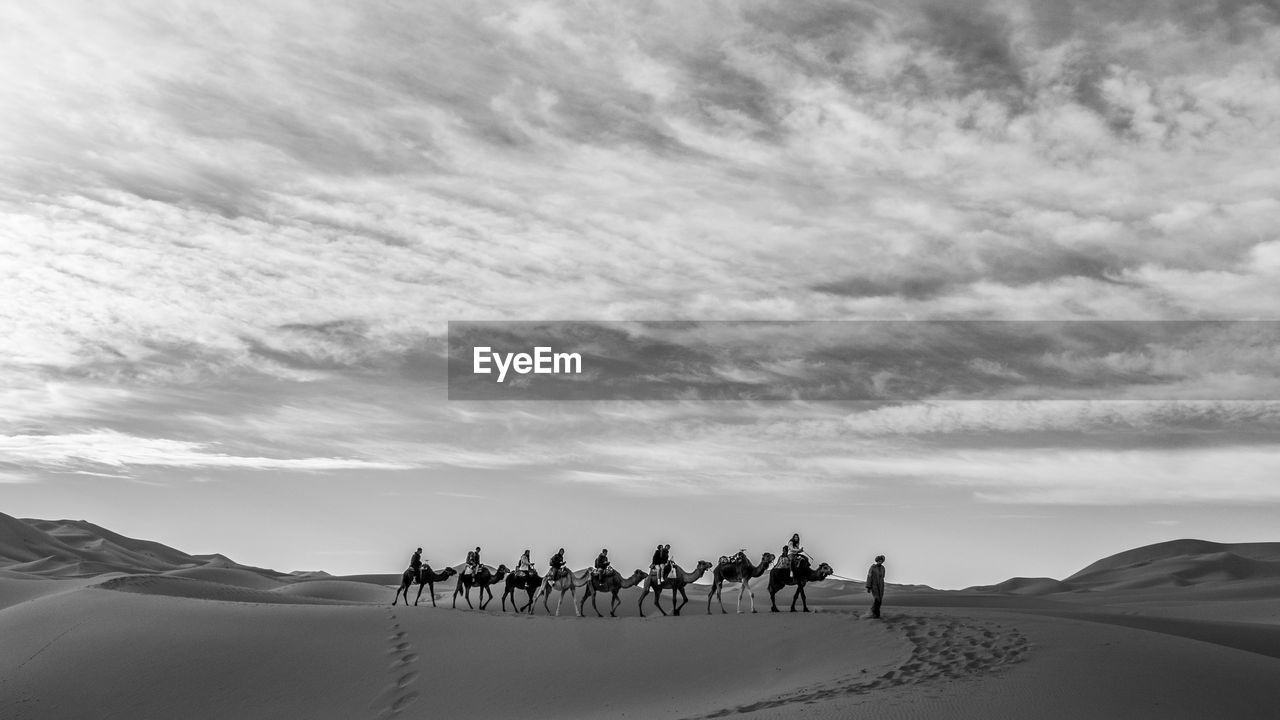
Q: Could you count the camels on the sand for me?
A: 8